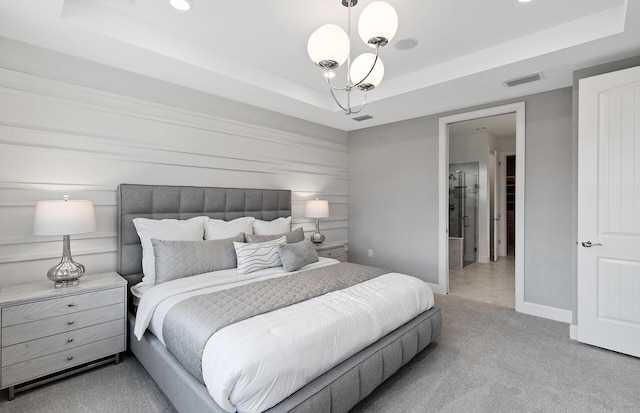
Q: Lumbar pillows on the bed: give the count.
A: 2